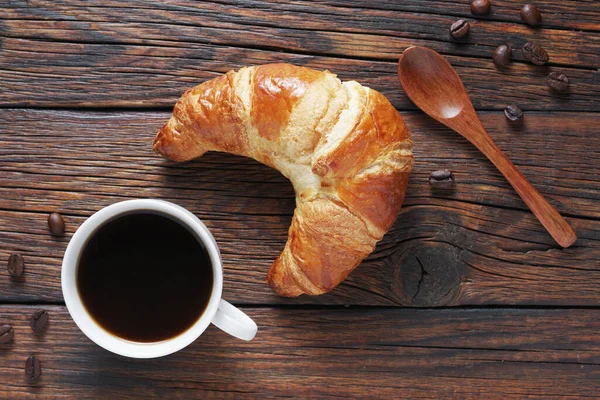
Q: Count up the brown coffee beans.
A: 13